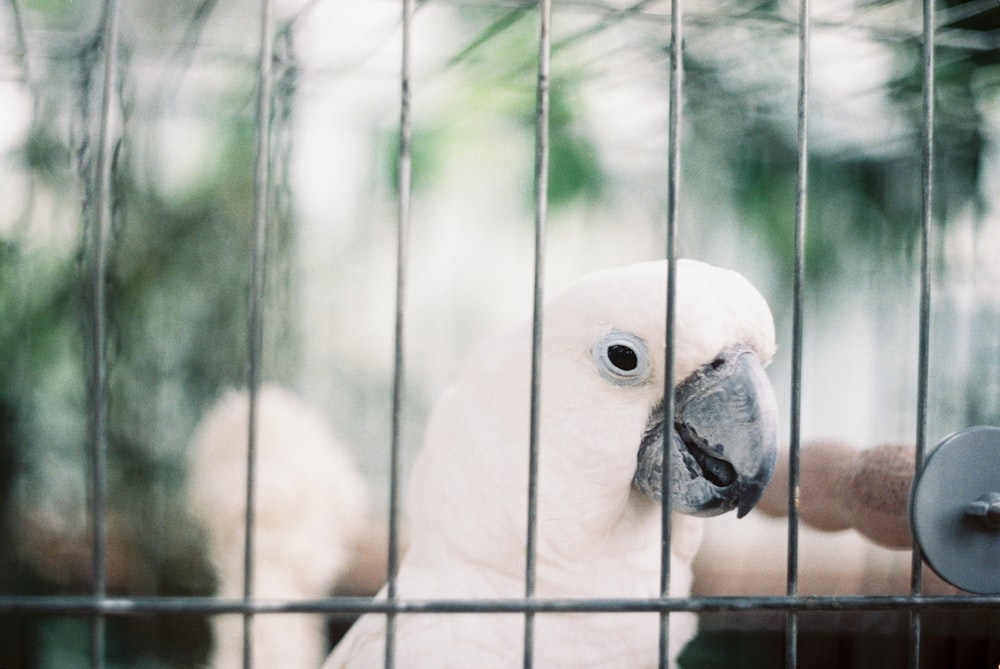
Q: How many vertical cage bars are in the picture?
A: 7